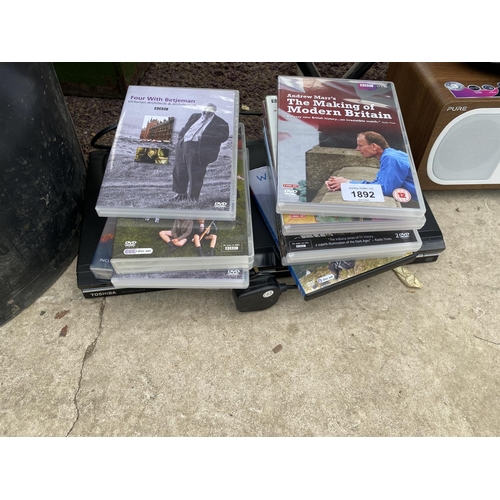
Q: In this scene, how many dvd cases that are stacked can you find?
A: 8